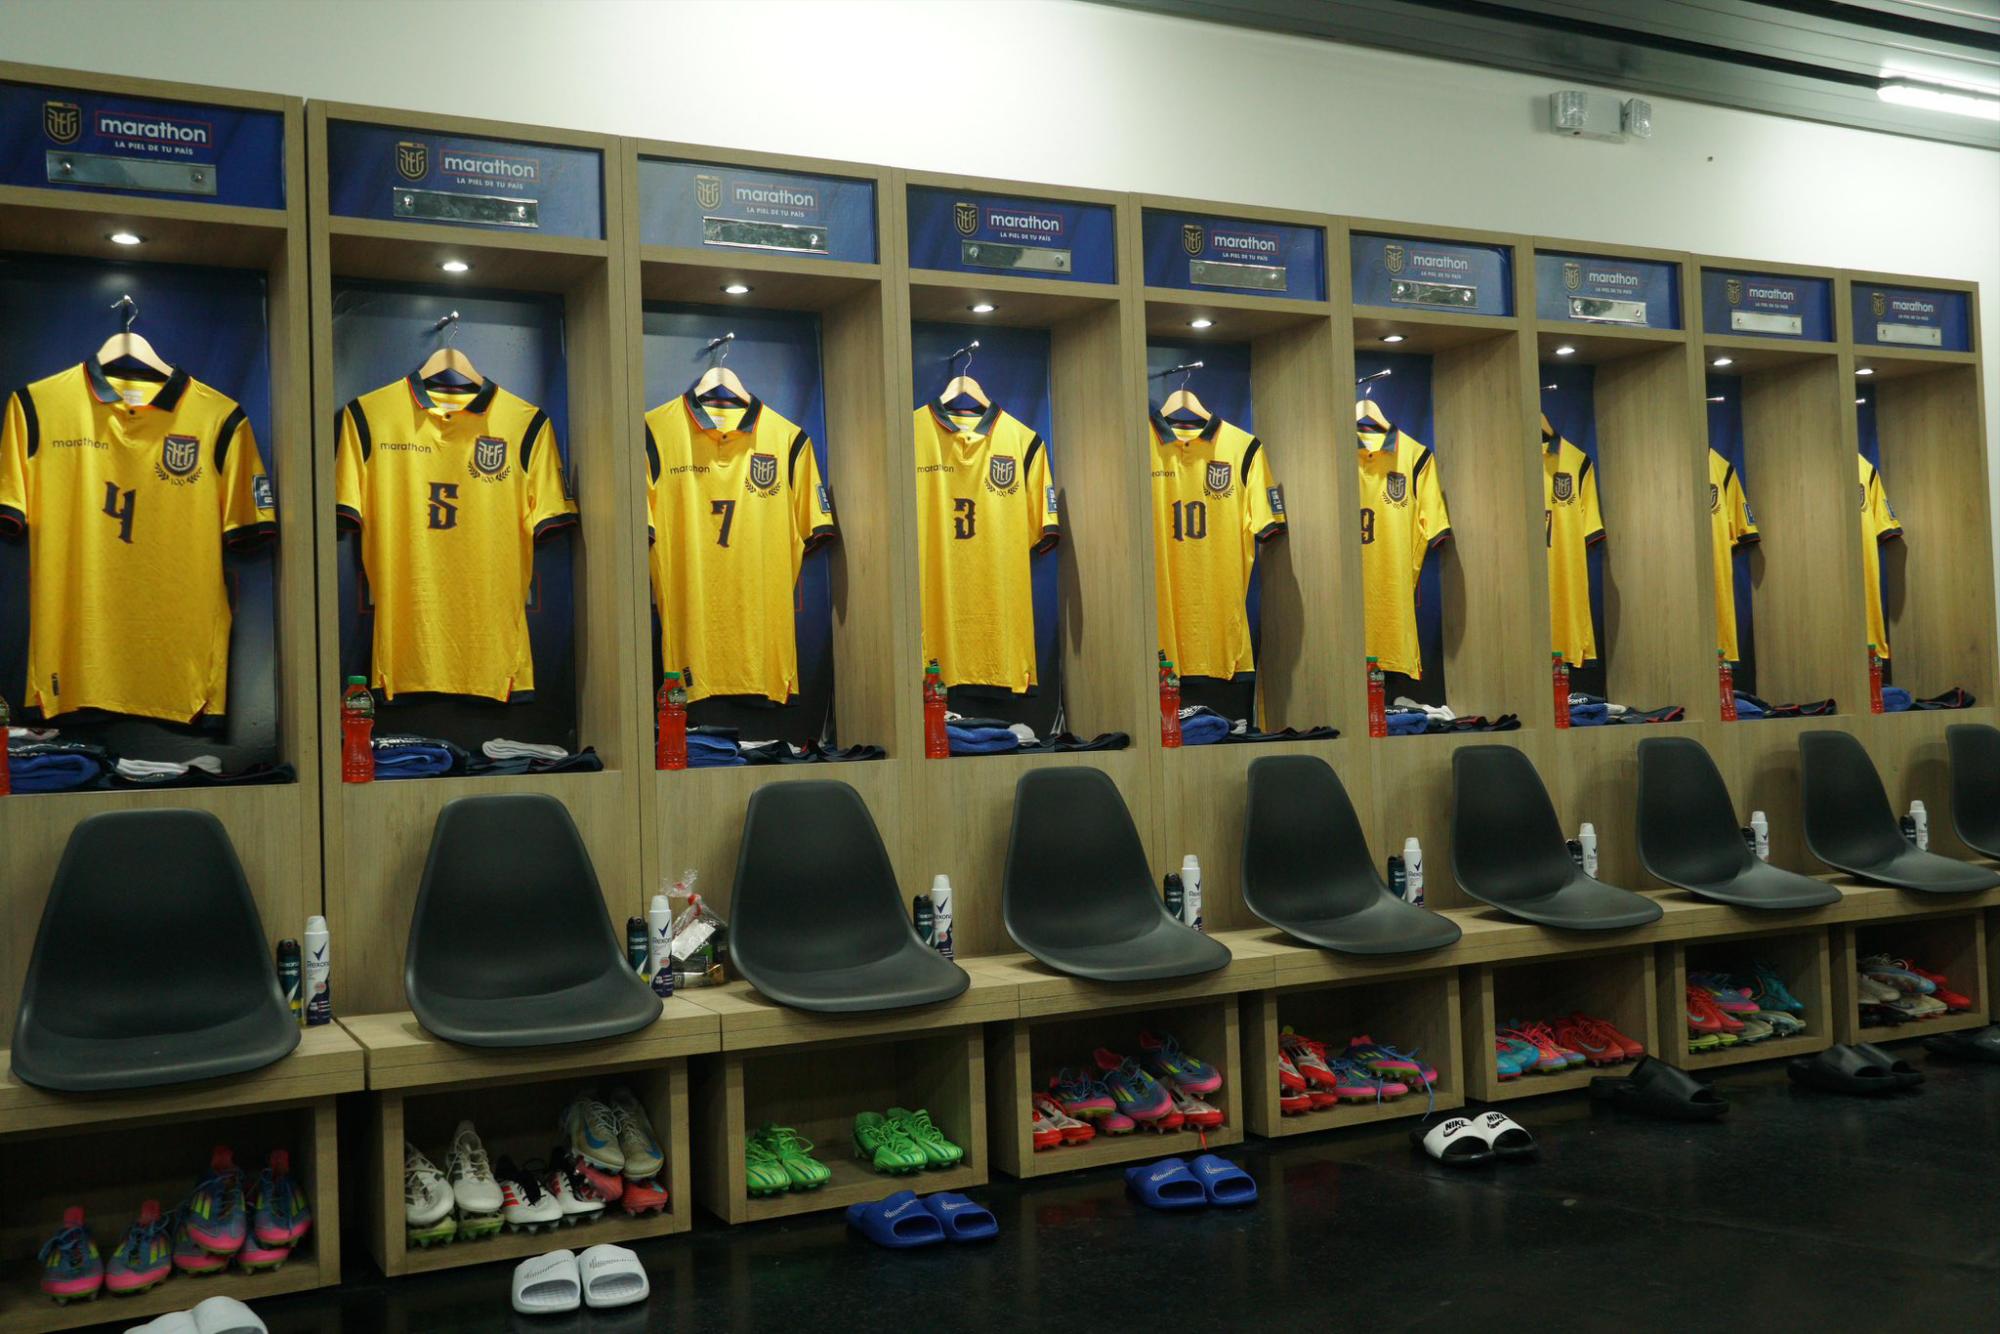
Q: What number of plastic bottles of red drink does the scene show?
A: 9